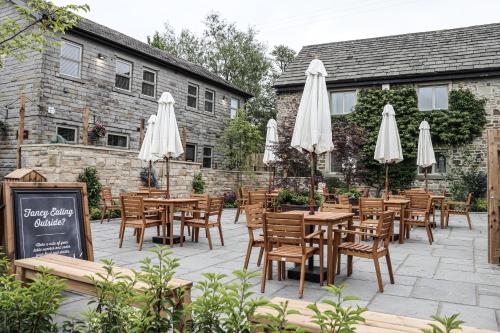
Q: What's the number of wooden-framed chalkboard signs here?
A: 1